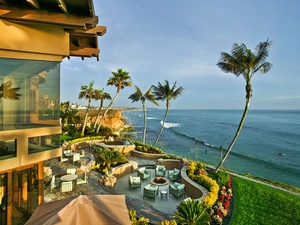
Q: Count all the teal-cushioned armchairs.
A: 6